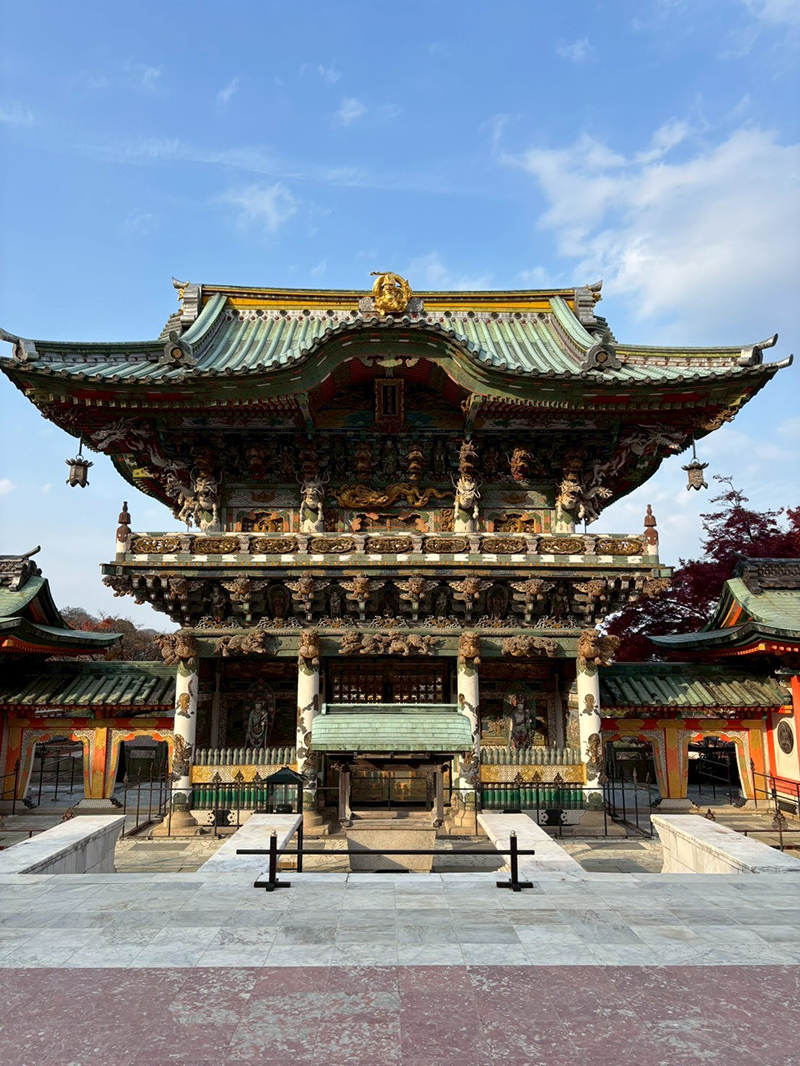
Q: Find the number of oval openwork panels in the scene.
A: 9